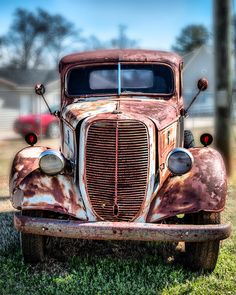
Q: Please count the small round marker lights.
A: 2